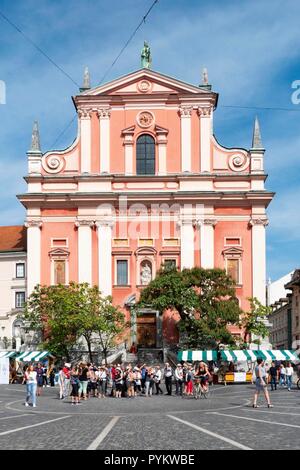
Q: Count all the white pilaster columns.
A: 10